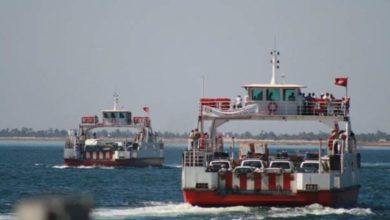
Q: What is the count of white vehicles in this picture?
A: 4